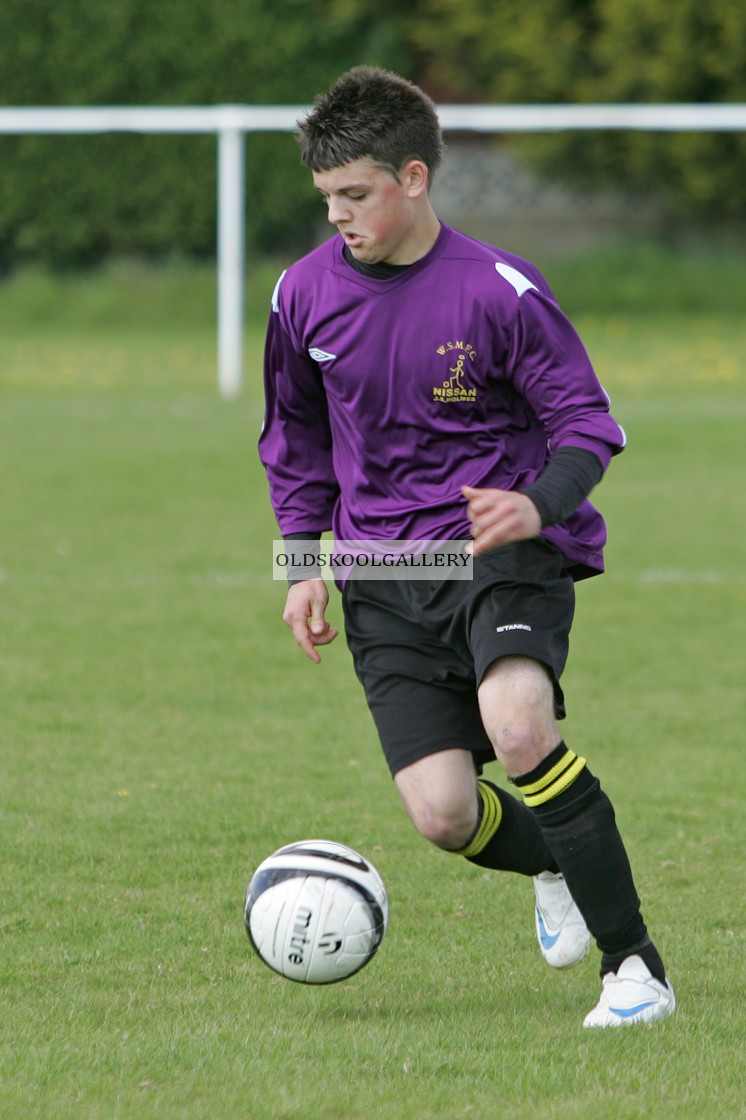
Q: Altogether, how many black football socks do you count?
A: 2